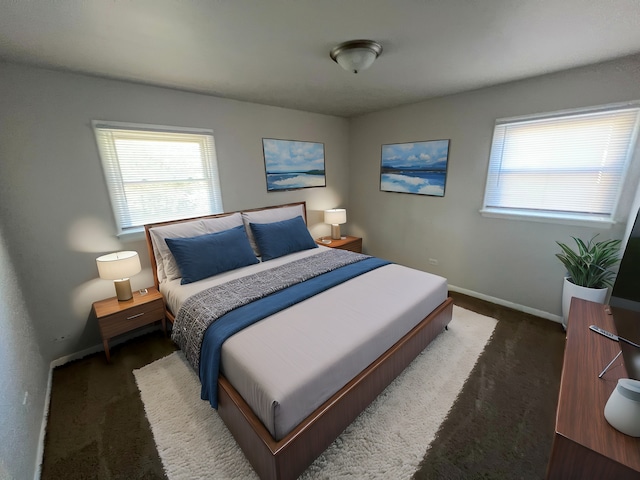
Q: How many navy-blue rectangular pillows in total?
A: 2